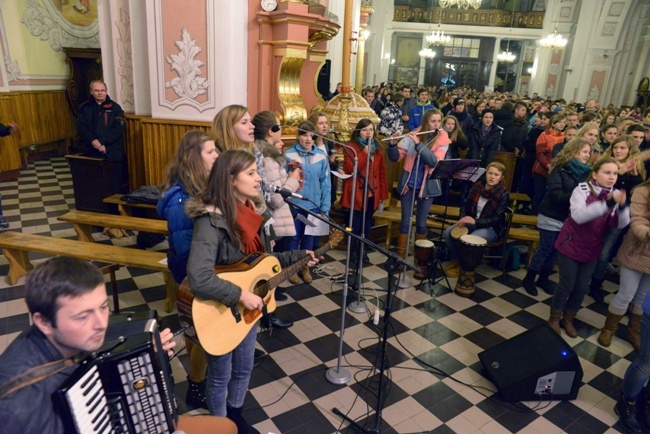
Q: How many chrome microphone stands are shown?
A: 3